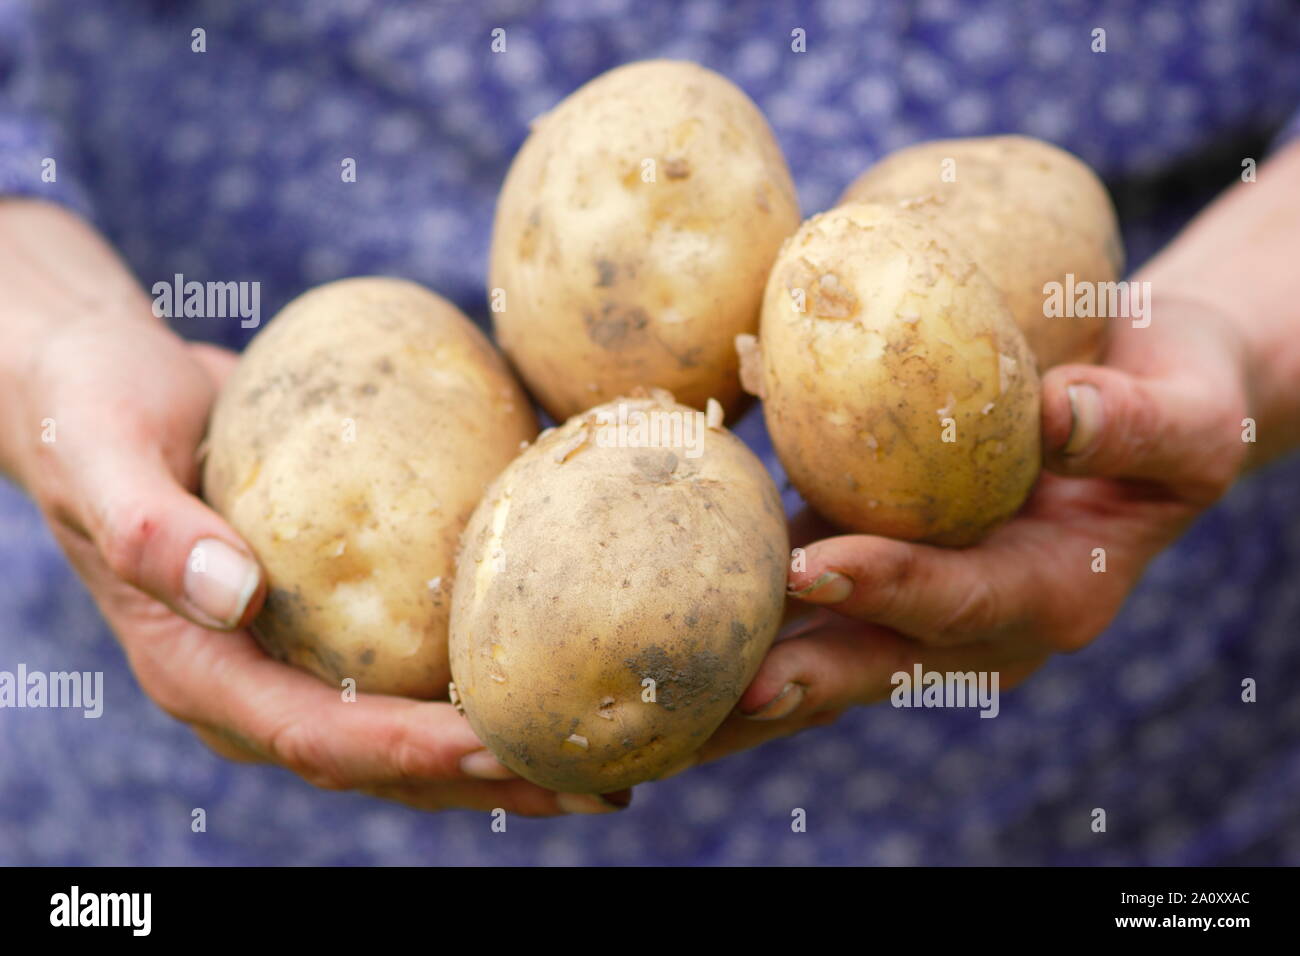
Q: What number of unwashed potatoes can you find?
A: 5